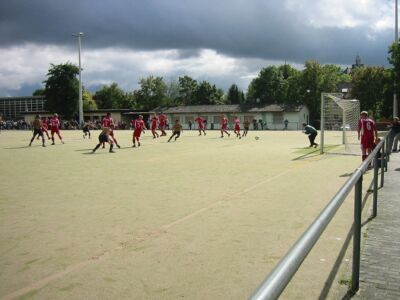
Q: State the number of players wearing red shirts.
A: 10